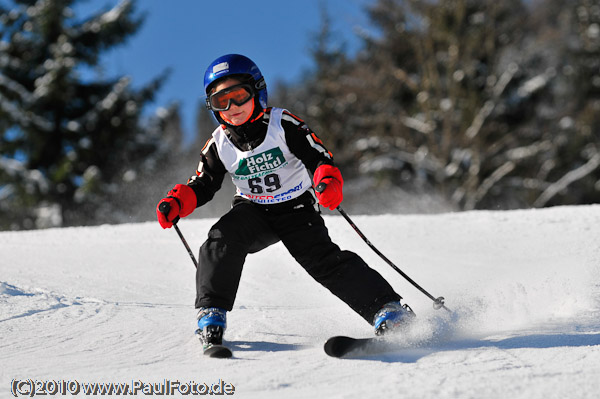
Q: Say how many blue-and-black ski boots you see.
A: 2